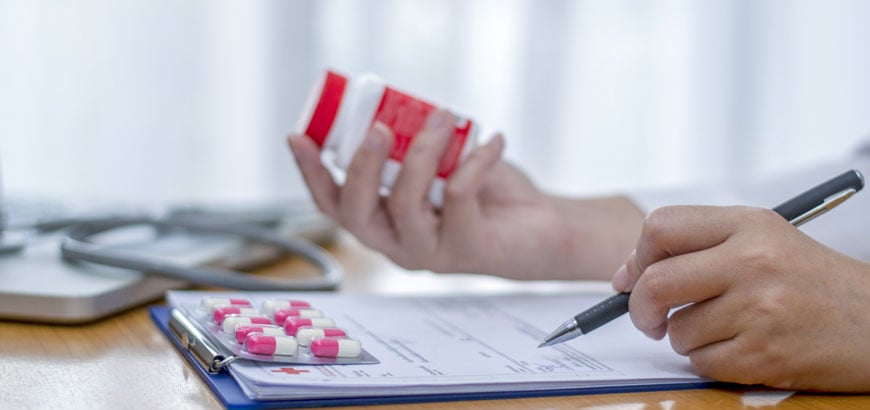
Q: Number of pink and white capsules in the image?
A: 10